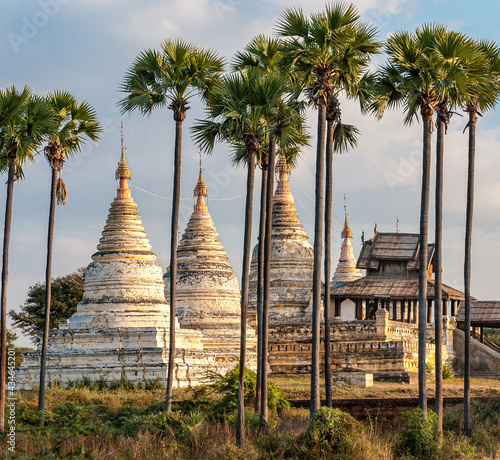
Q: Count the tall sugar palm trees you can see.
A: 11